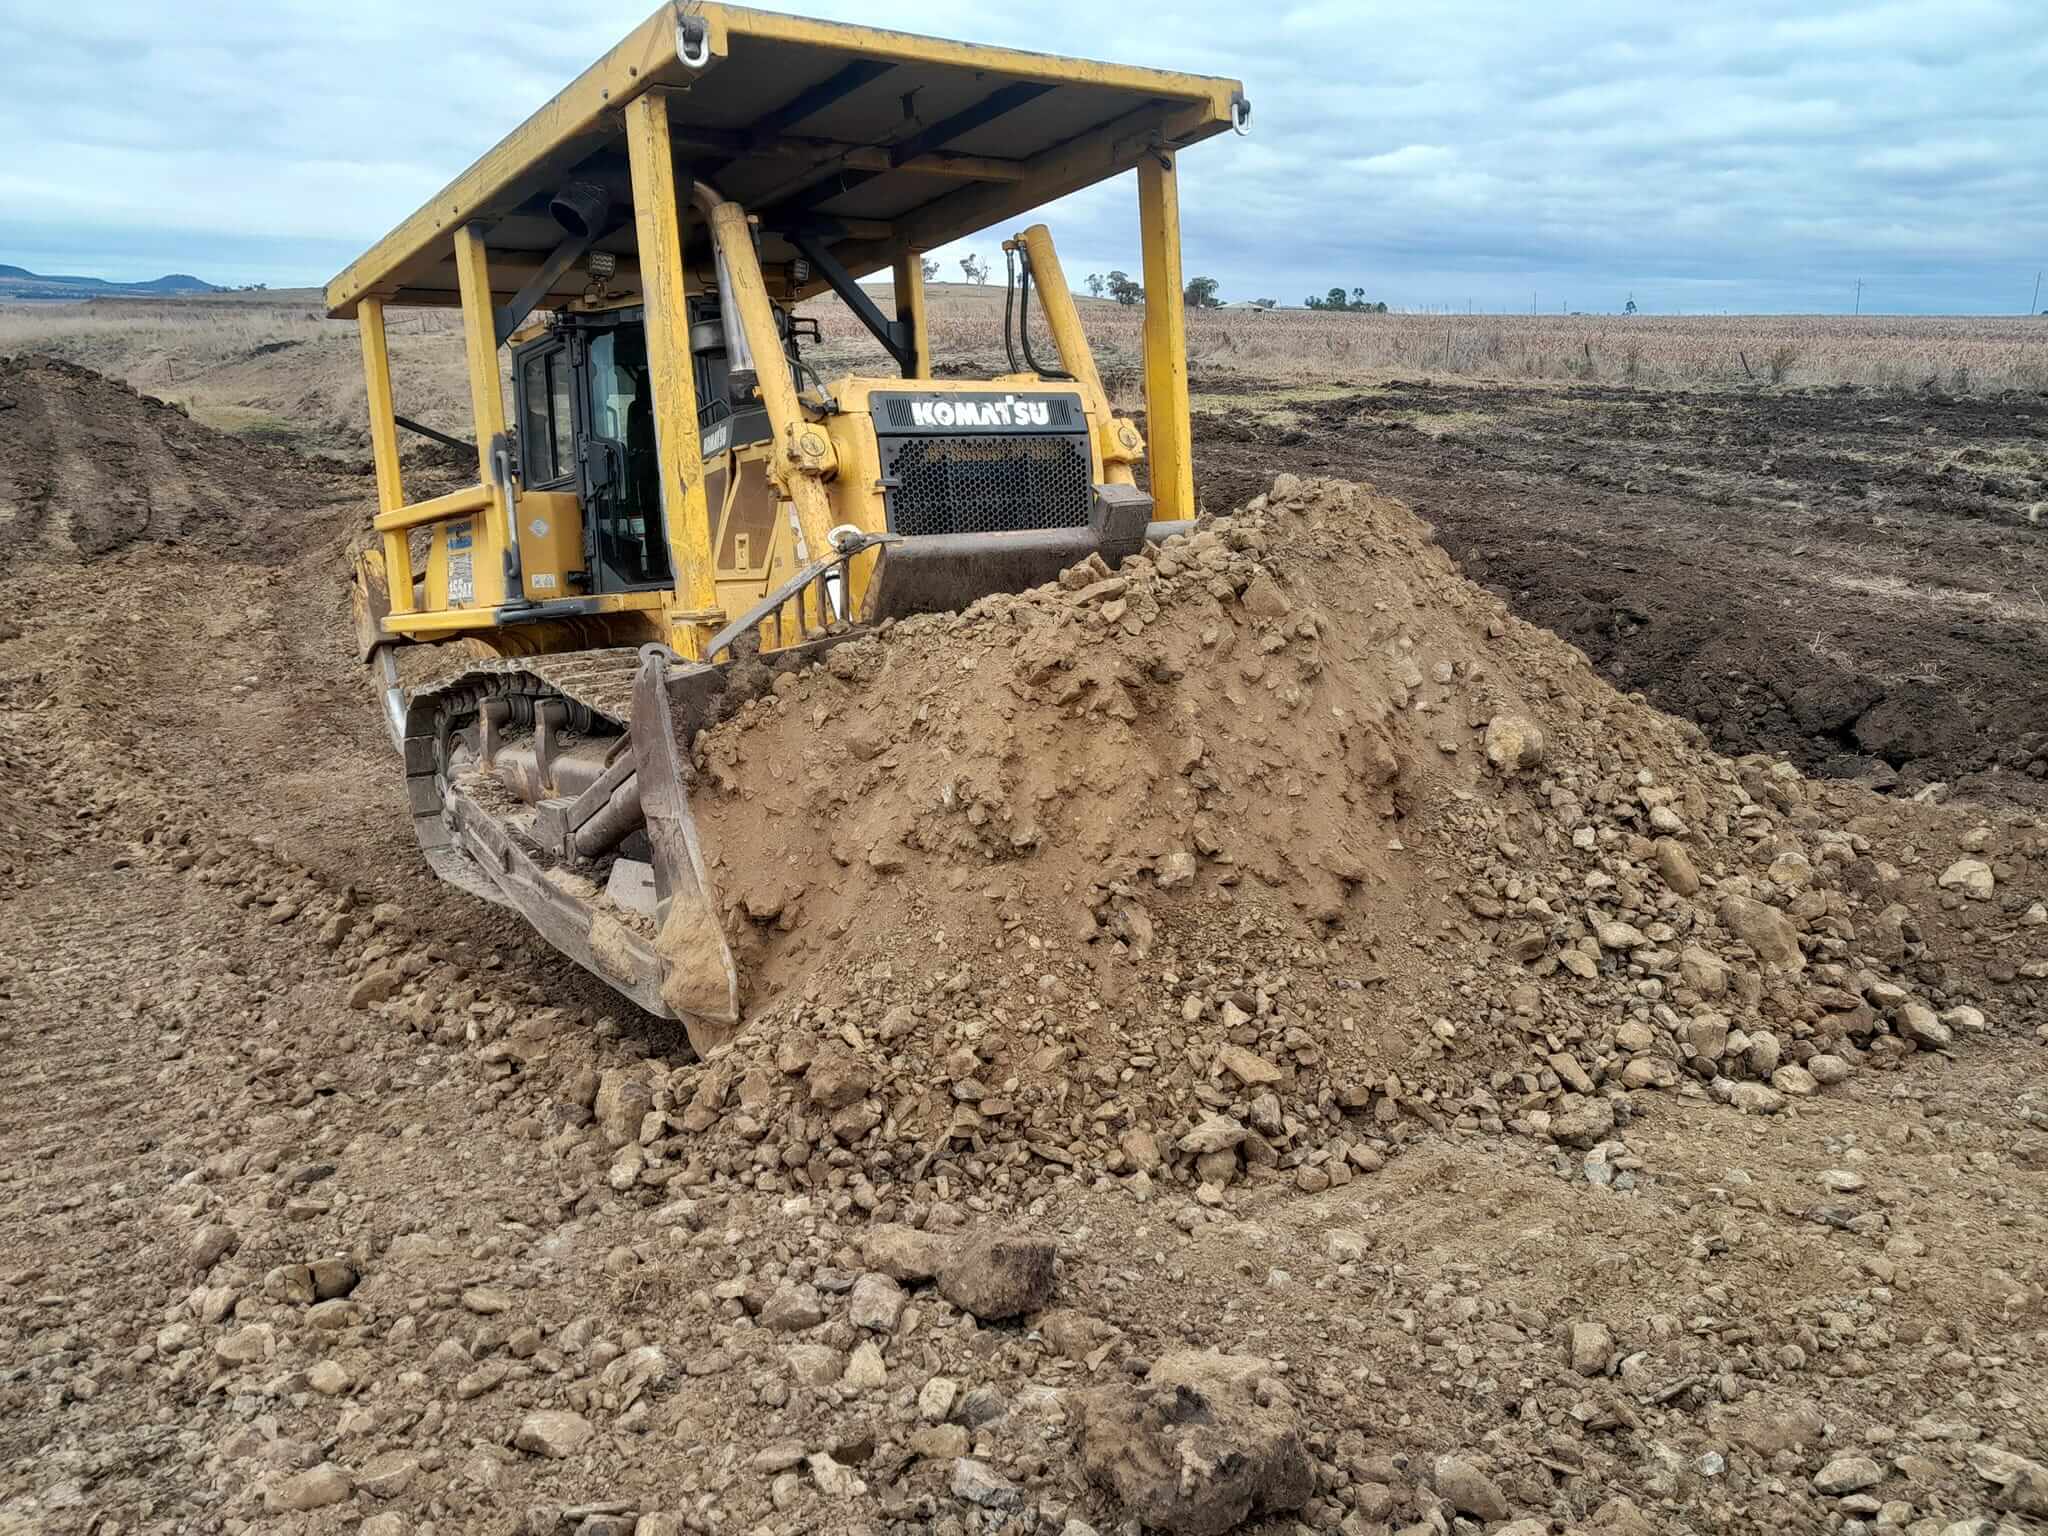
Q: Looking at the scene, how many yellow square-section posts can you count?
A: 5